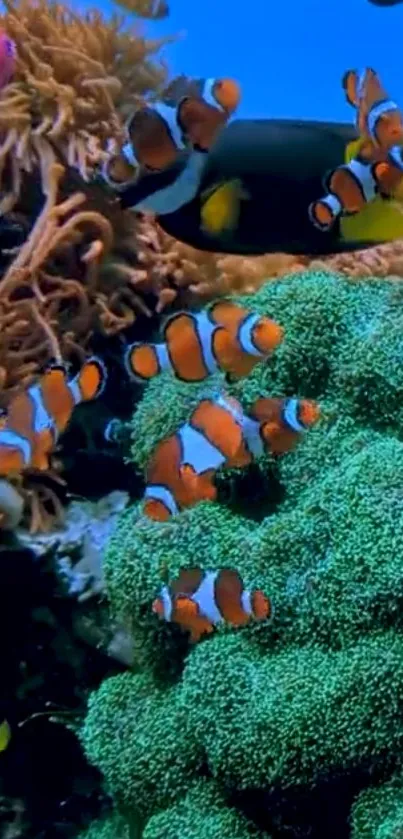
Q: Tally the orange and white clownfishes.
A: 8